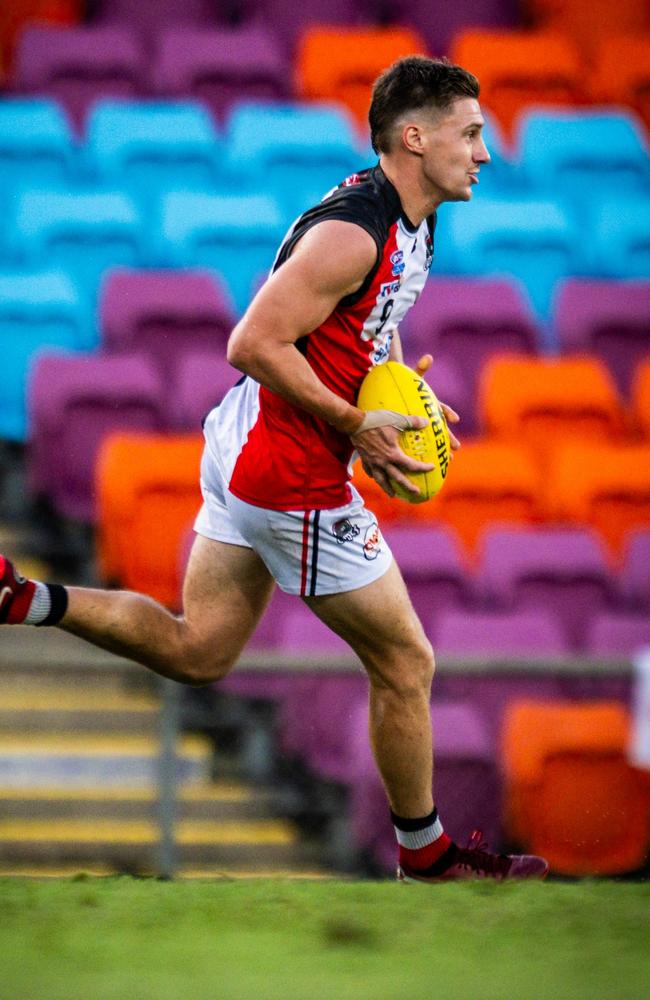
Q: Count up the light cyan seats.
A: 10